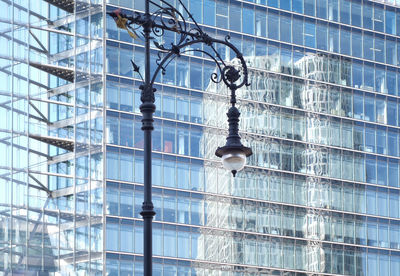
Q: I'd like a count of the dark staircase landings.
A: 3